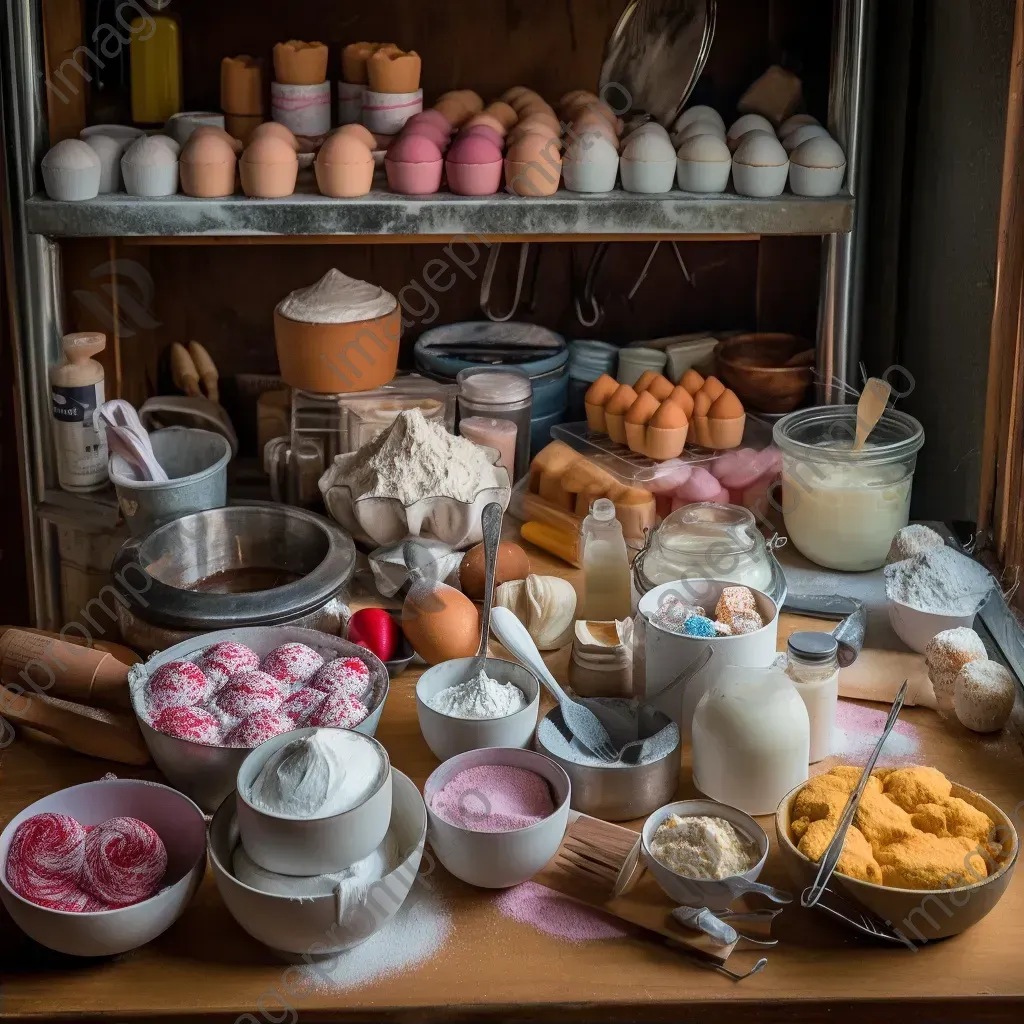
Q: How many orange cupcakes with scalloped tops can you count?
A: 4